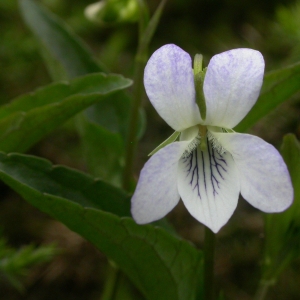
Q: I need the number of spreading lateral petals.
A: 2